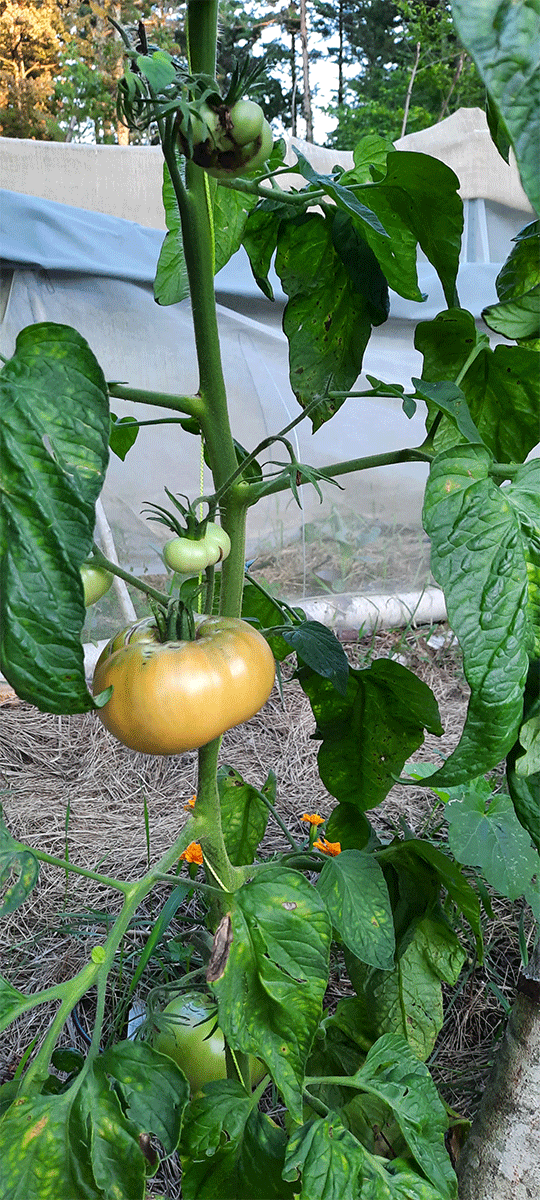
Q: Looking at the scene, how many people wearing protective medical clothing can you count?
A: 0